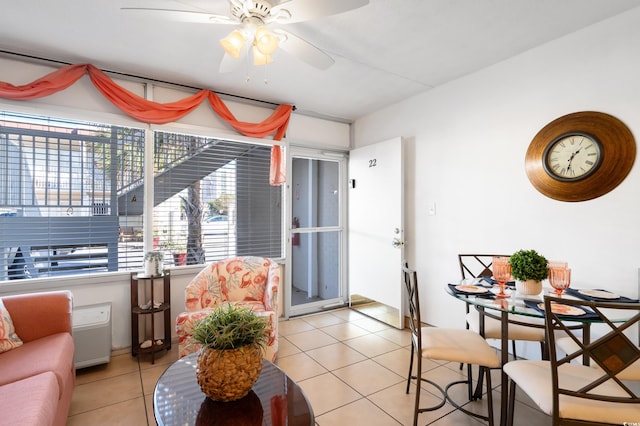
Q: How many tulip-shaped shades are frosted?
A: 3